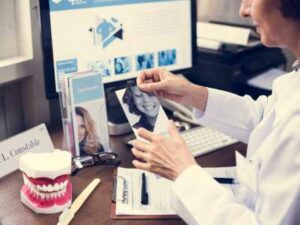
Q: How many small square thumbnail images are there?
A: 4